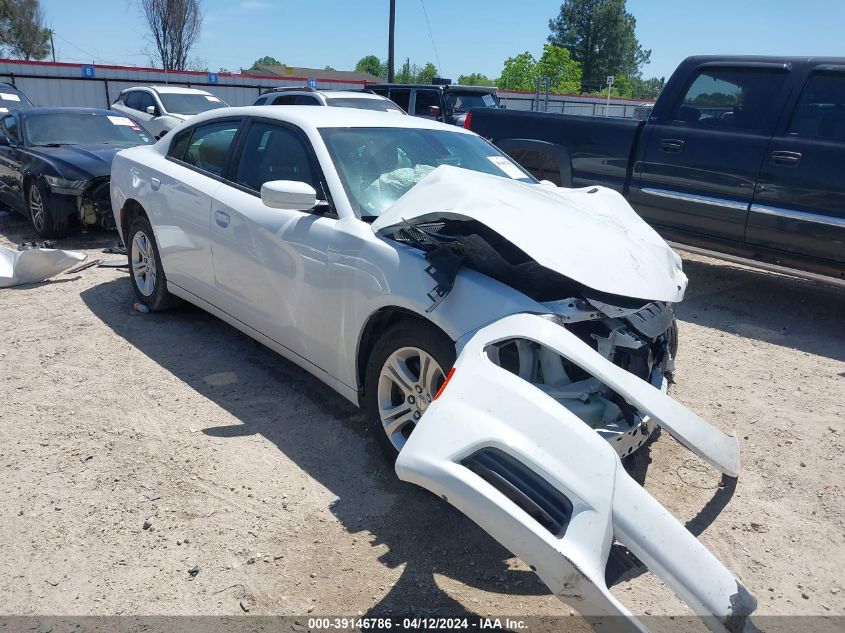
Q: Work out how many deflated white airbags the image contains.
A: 1